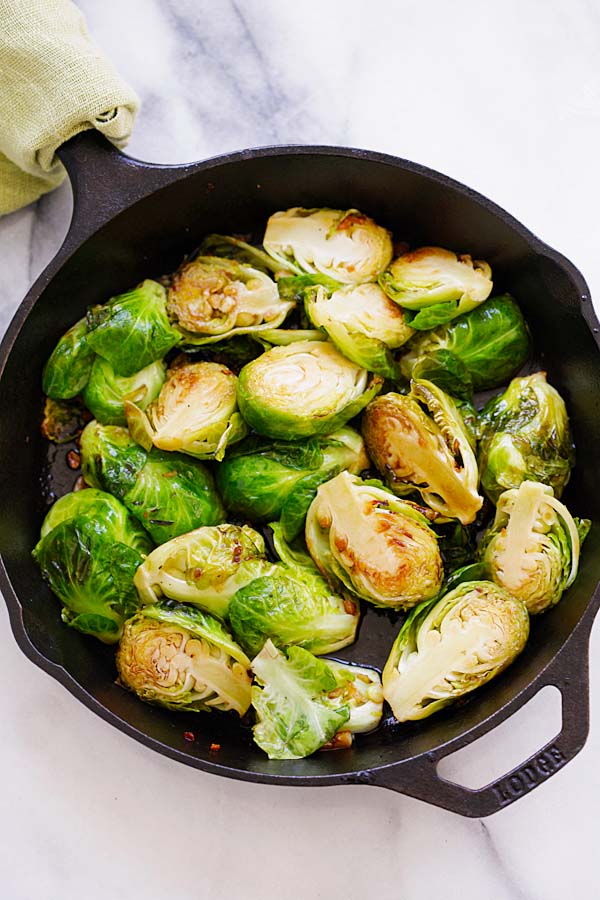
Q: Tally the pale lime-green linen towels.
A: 1